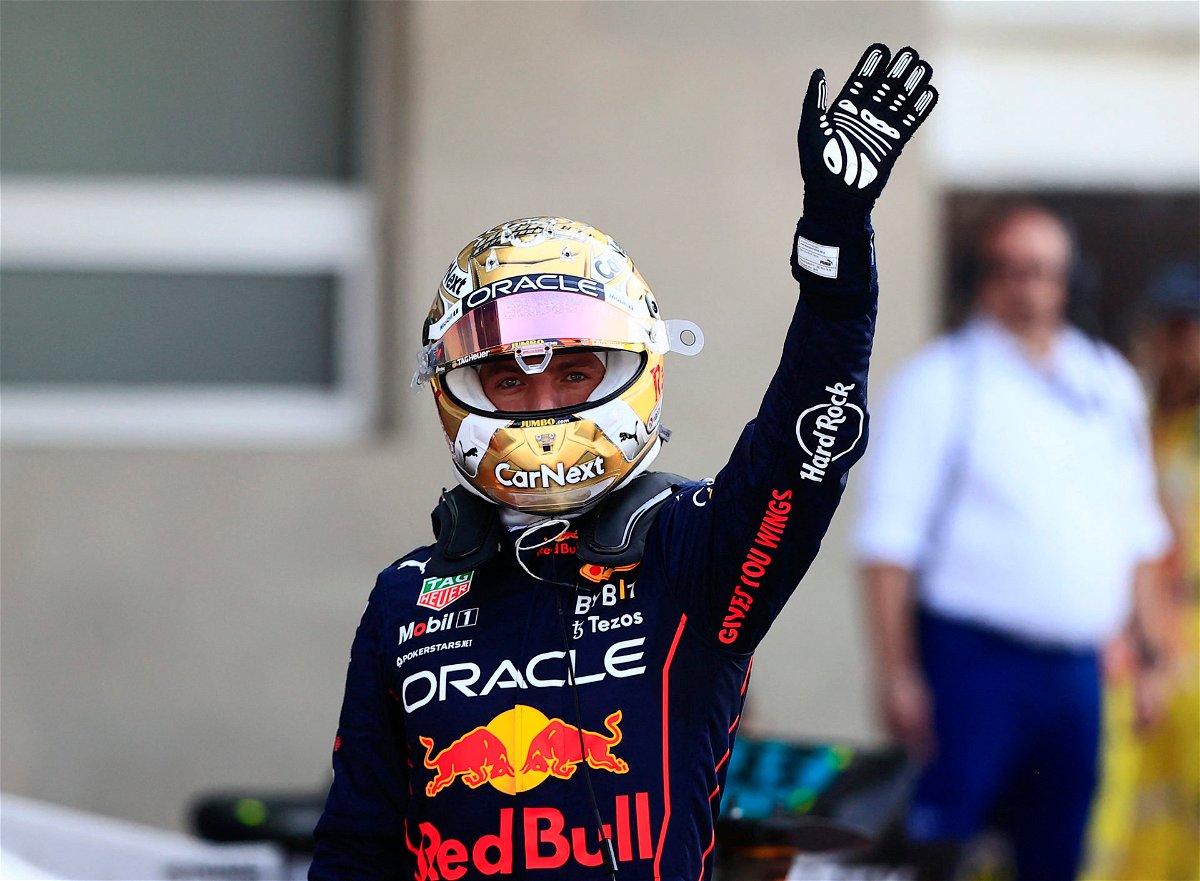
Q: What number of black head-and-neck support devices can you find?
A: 1